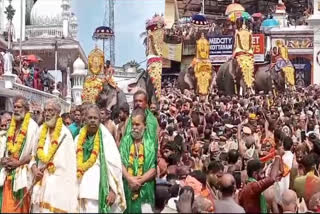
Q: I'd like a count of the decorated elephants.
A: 5